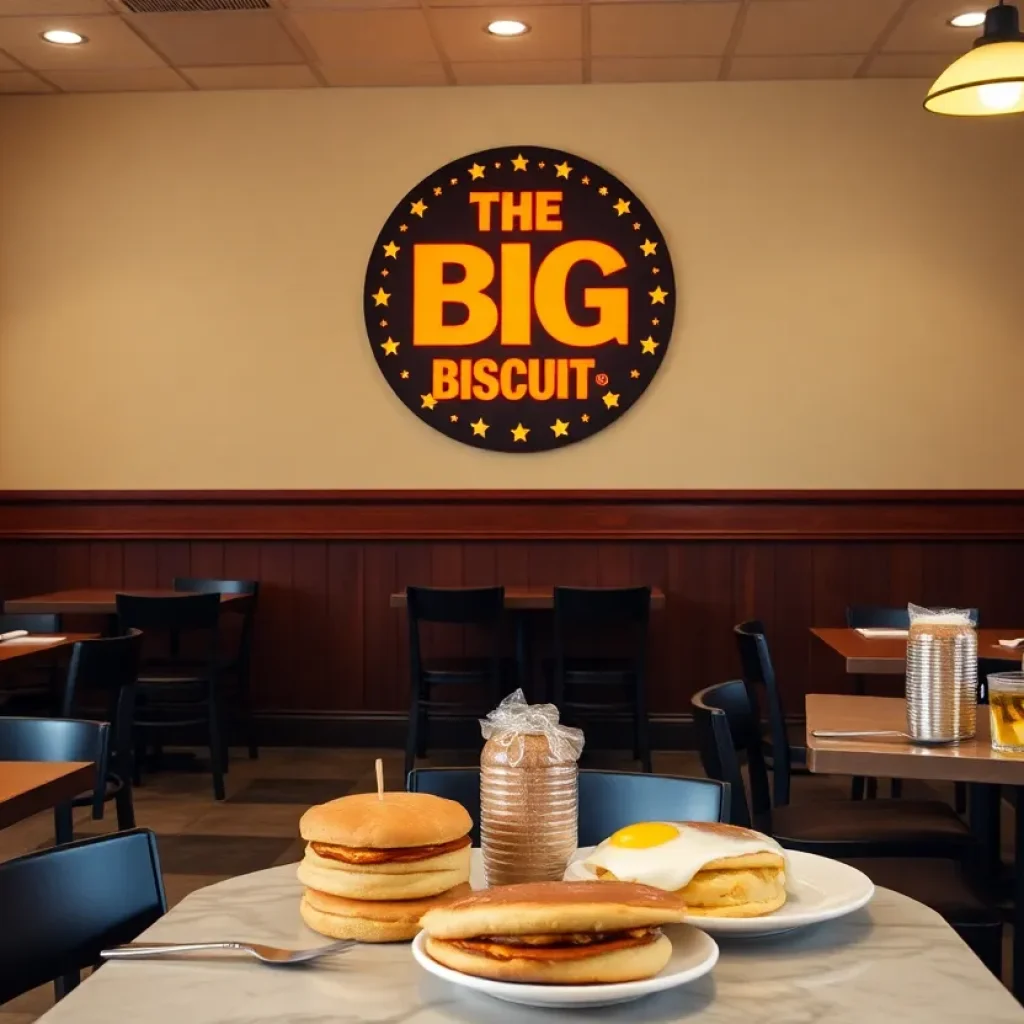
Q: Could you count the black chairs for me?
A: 12